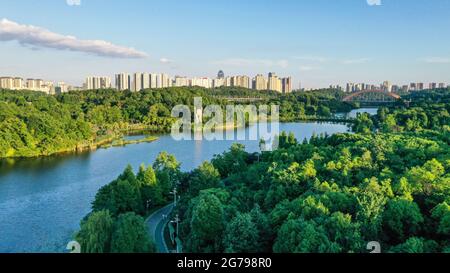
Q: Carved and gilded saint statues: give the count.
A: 0